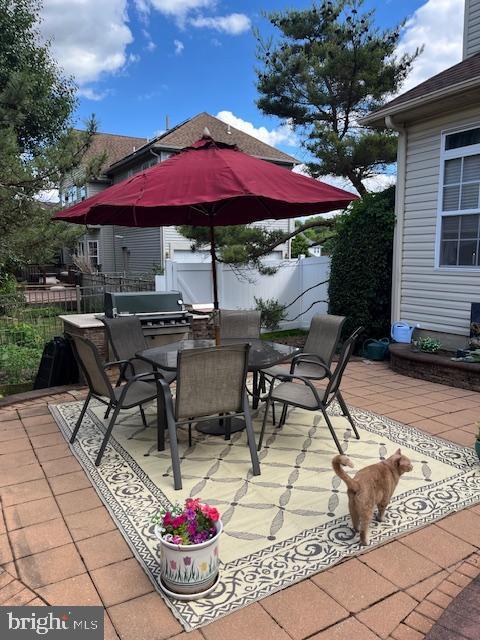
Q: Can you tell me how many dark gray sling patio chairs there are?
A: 6